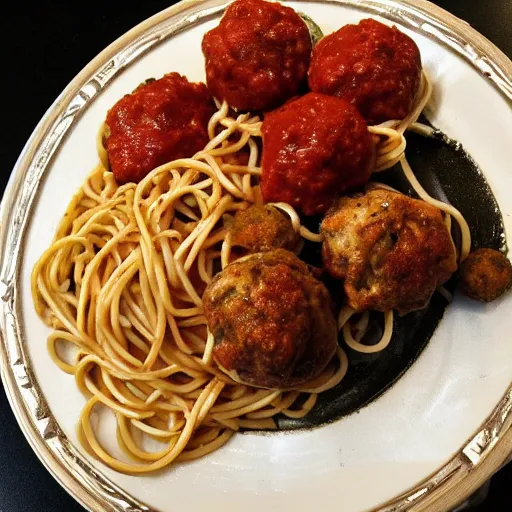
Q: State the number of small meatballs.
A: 2